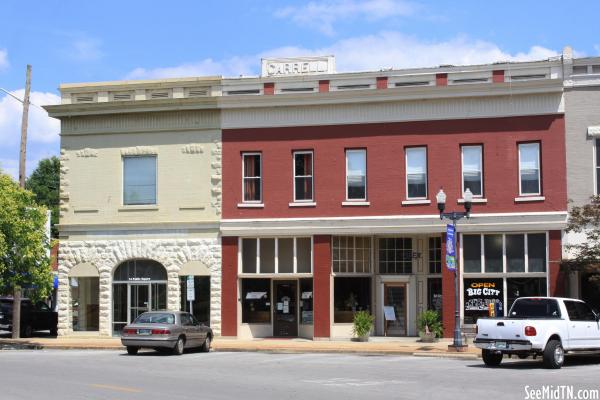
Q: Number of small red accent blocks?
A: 5